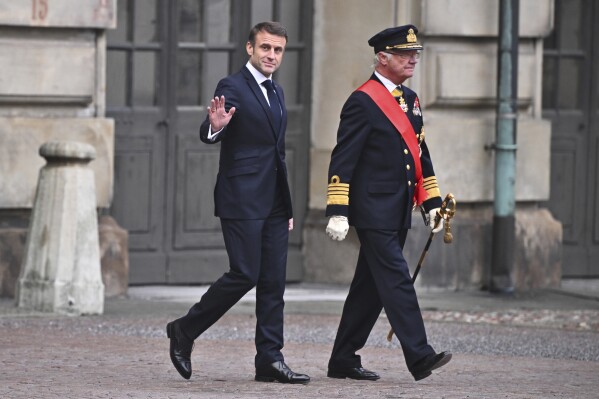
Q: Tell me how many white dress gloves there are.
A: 2